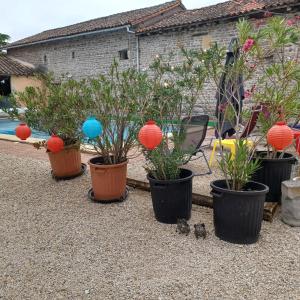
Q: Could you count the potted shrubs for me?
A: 5